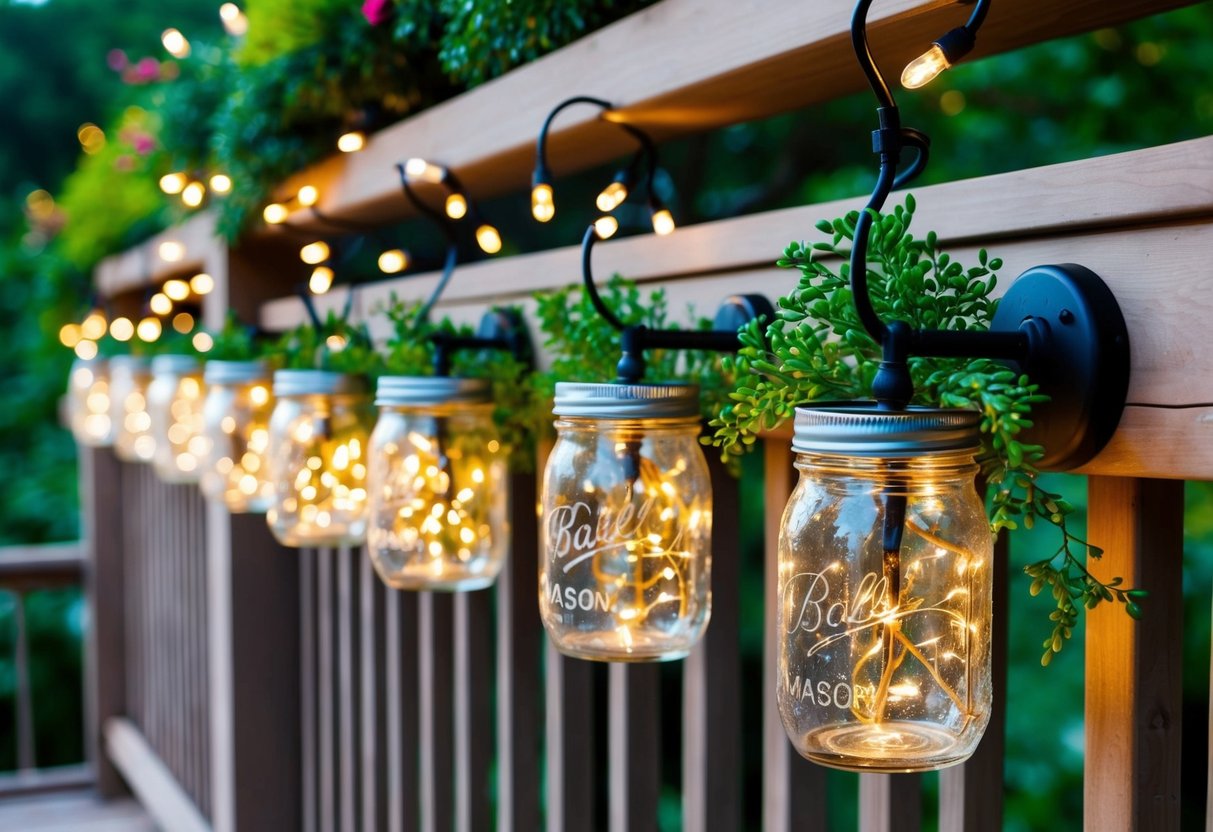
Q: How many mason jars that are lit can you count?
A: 8